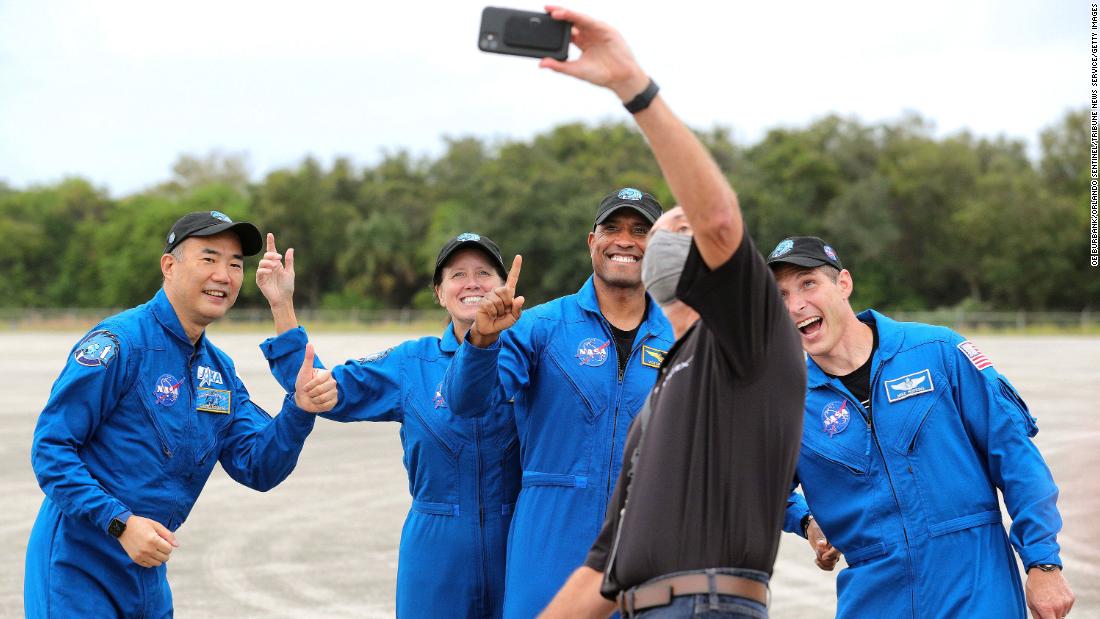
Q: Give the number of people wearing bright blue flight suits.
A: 4